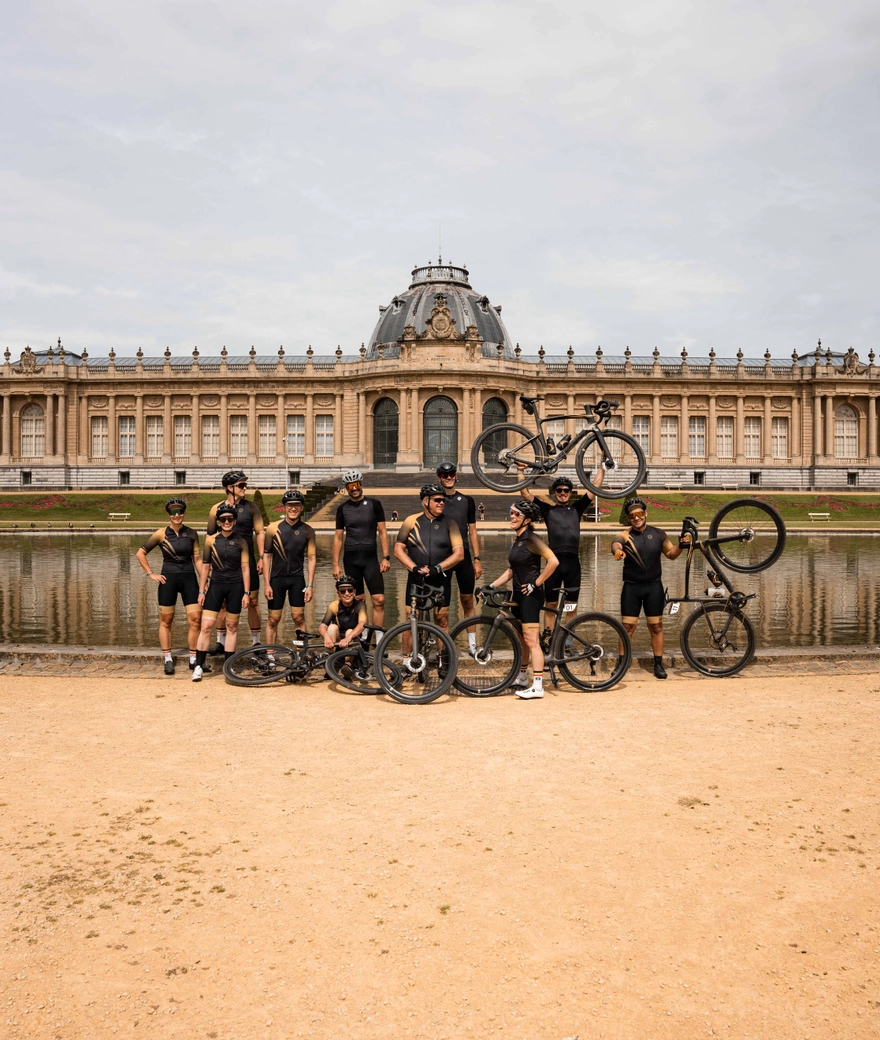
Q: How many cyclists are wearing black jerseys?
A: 11